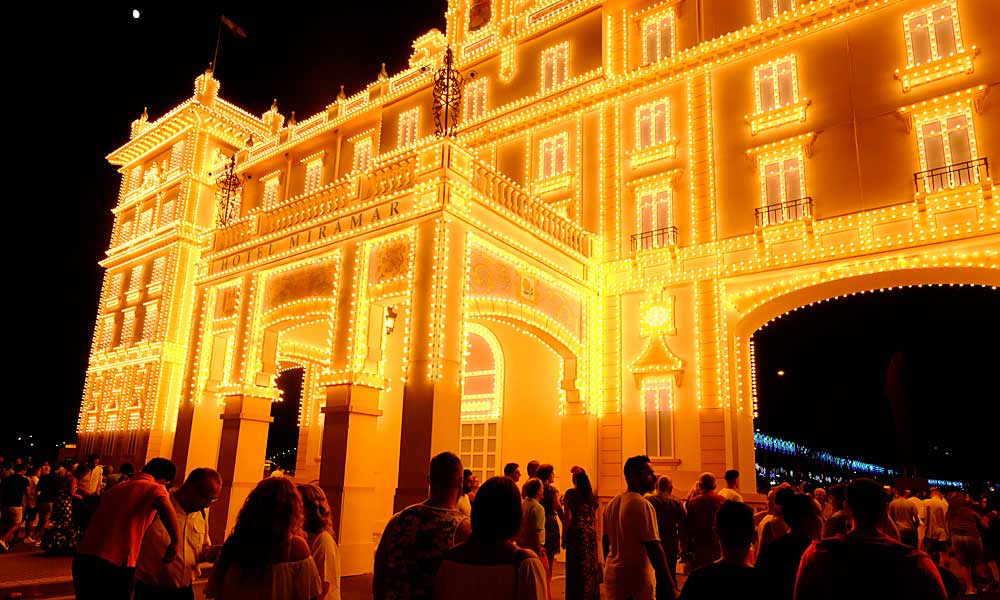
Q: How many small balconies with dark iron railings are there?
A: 3